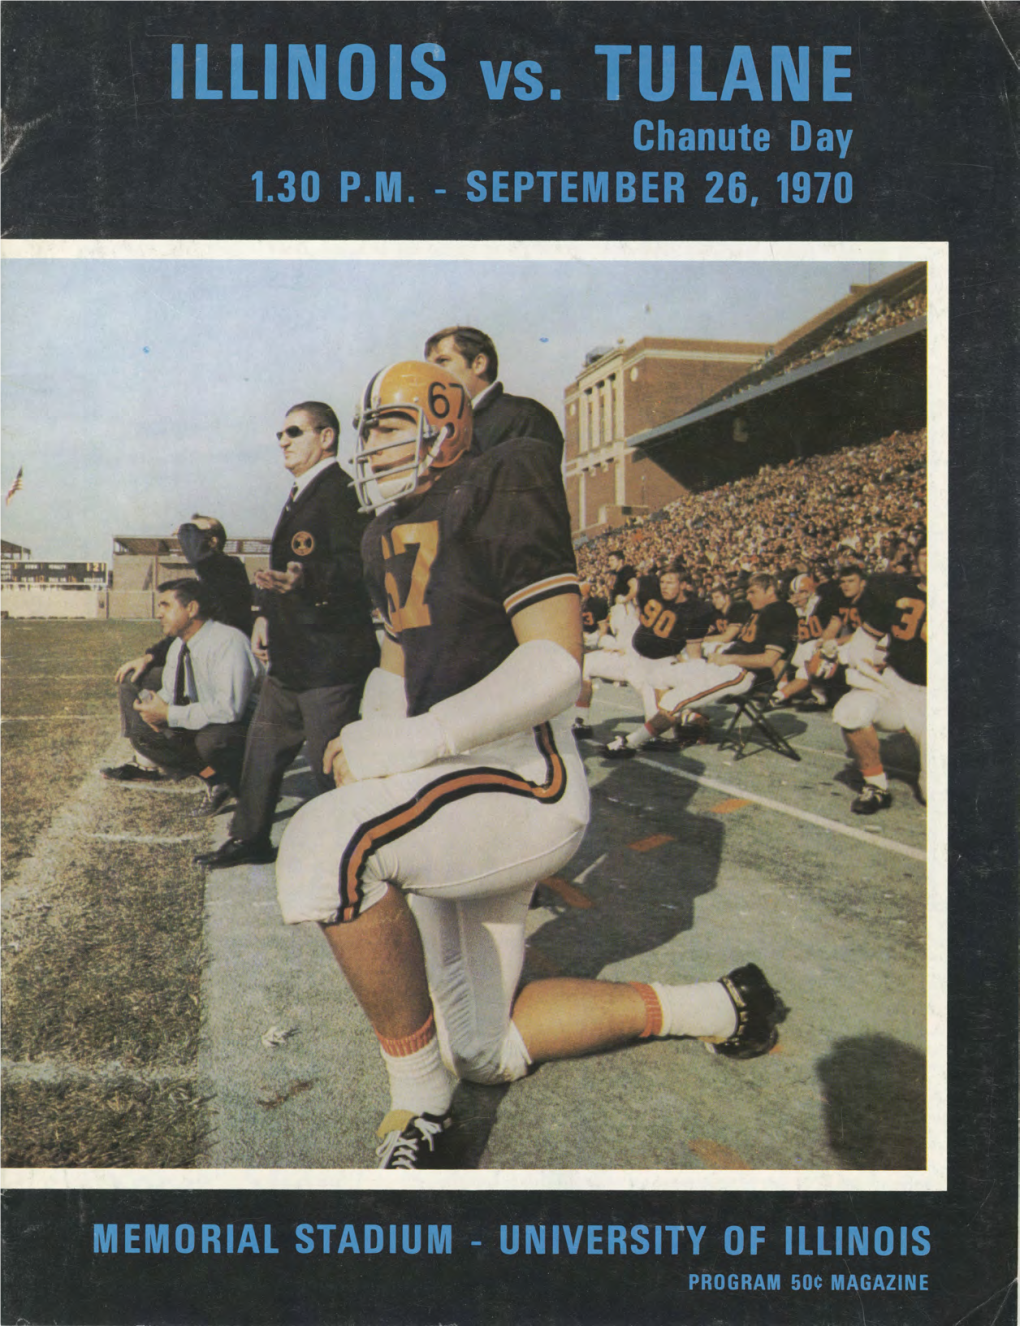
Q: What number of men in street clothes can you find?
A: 4